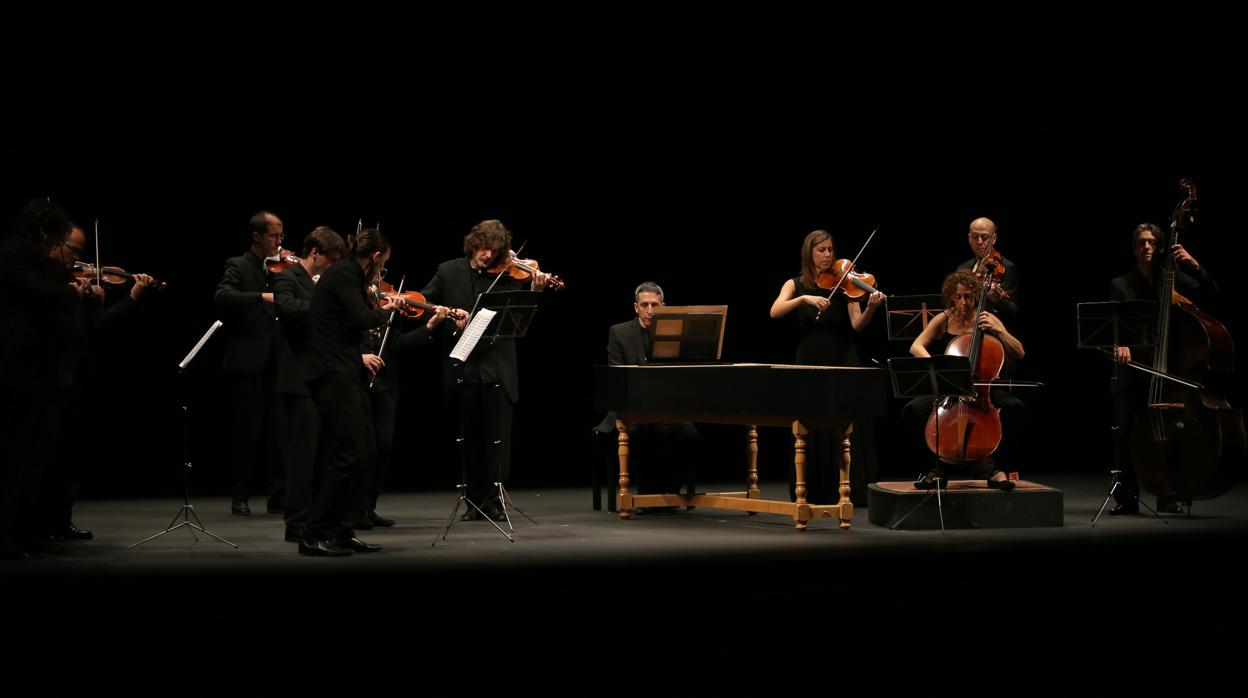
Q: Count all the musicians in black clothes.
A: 12